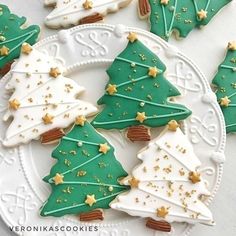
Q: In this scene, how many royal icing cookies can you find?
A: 8